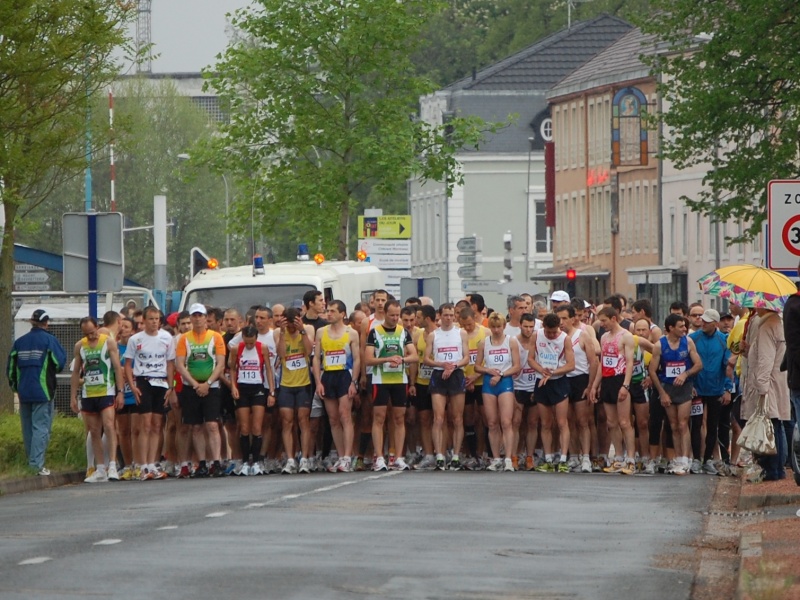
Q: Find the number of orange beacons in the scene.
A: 3